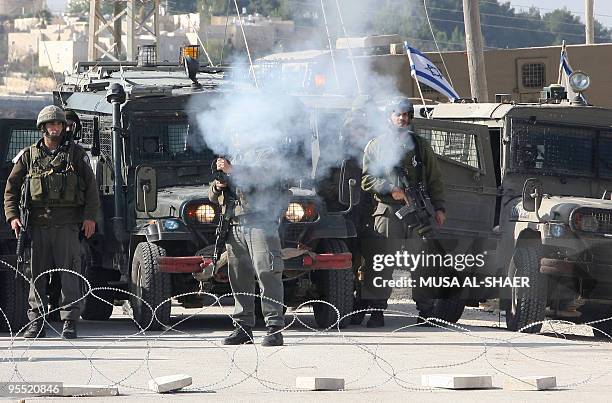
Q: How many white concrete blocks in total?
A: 5